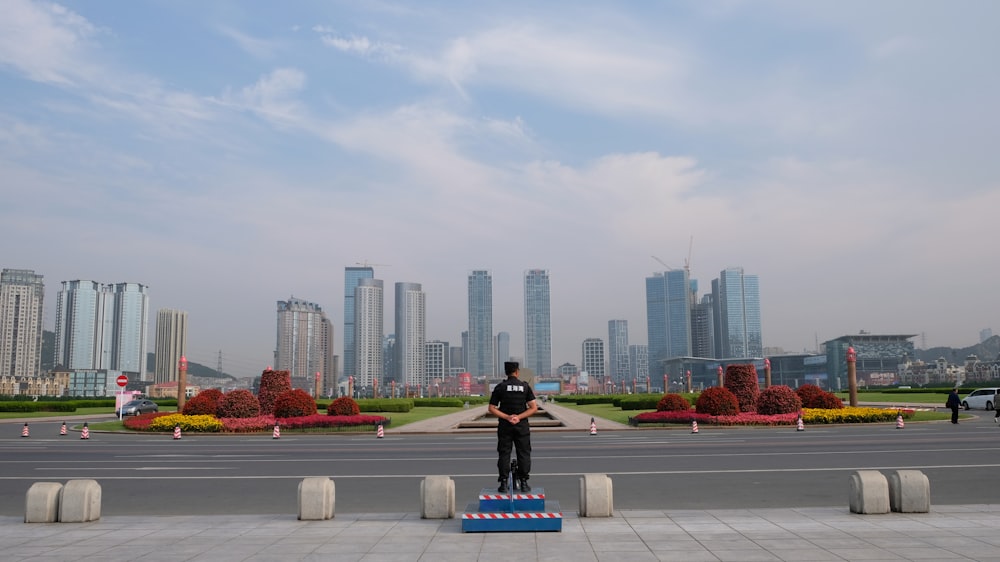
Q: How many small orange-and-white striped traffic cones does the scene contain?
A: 10